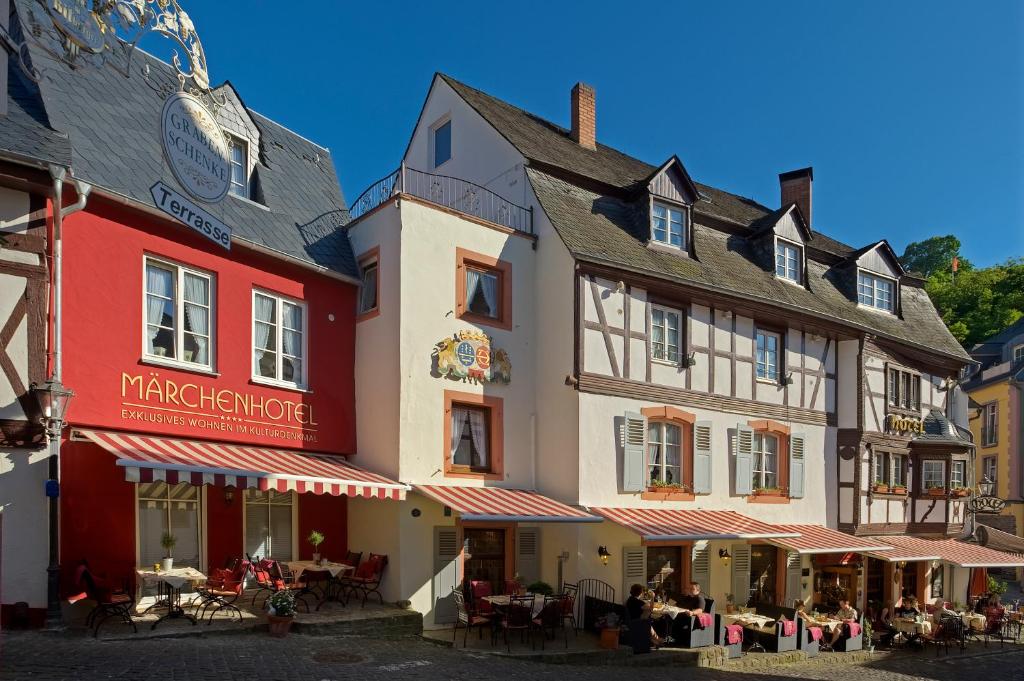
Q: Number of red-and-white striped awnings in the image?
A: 6